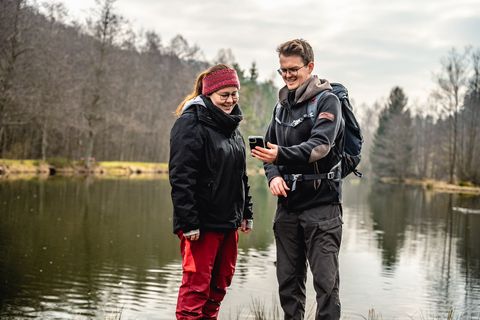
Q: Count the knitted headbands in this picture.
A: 1